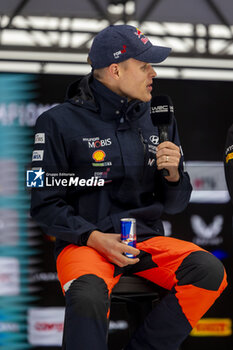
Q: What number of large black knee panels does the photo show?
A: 2